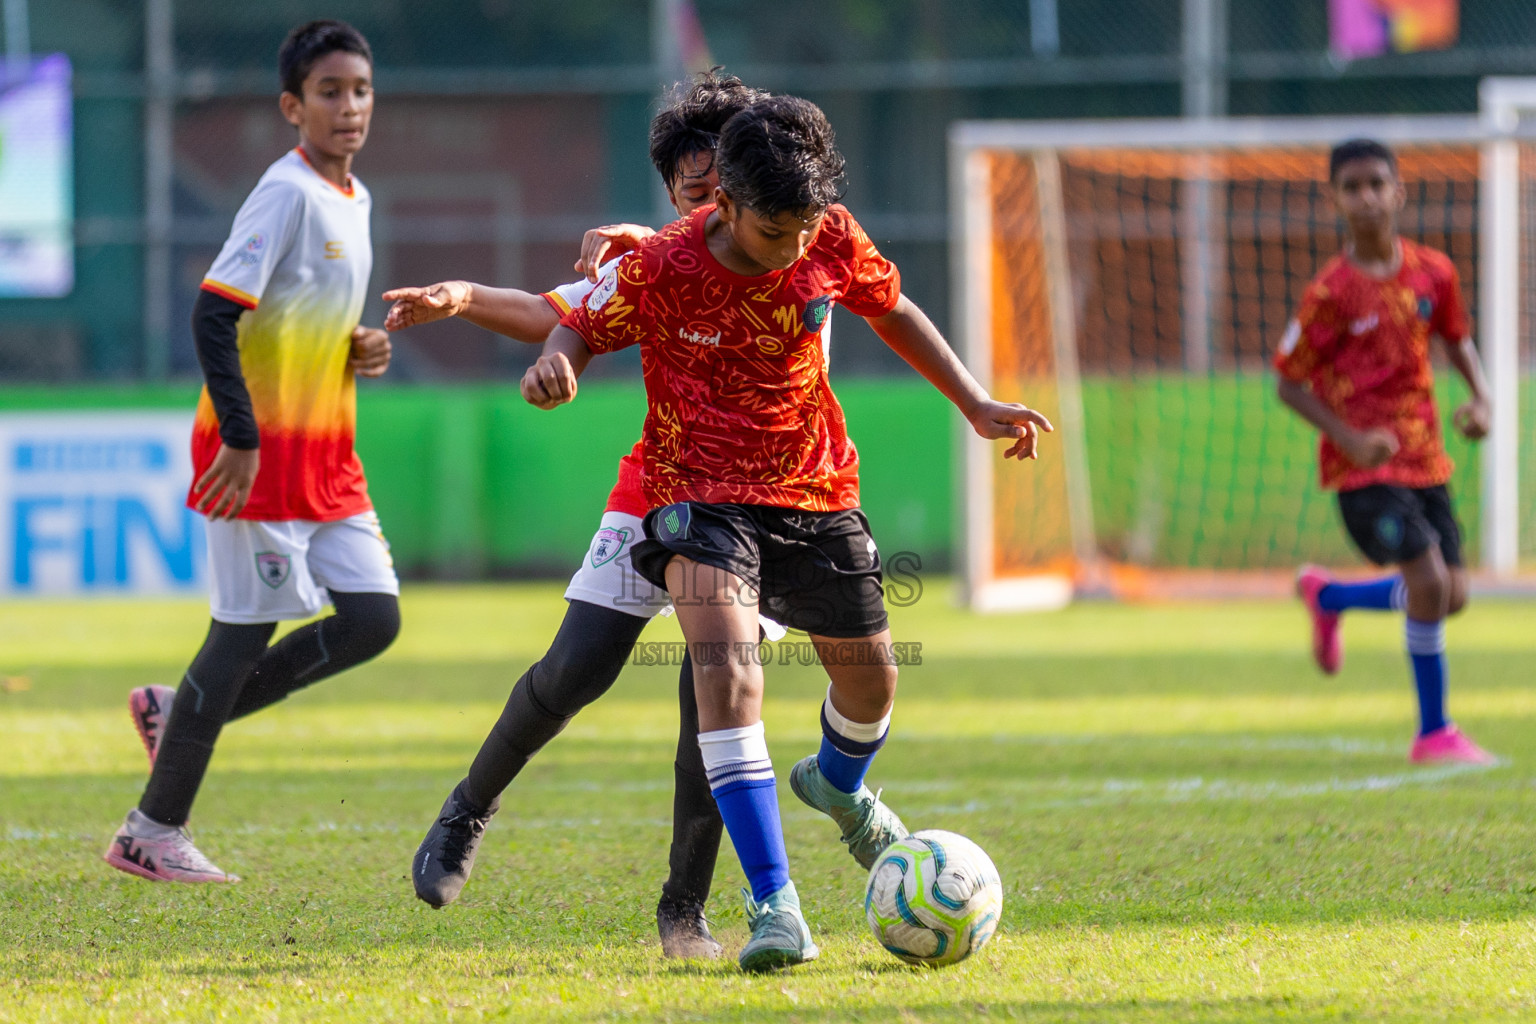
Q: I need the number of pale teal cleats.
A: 2